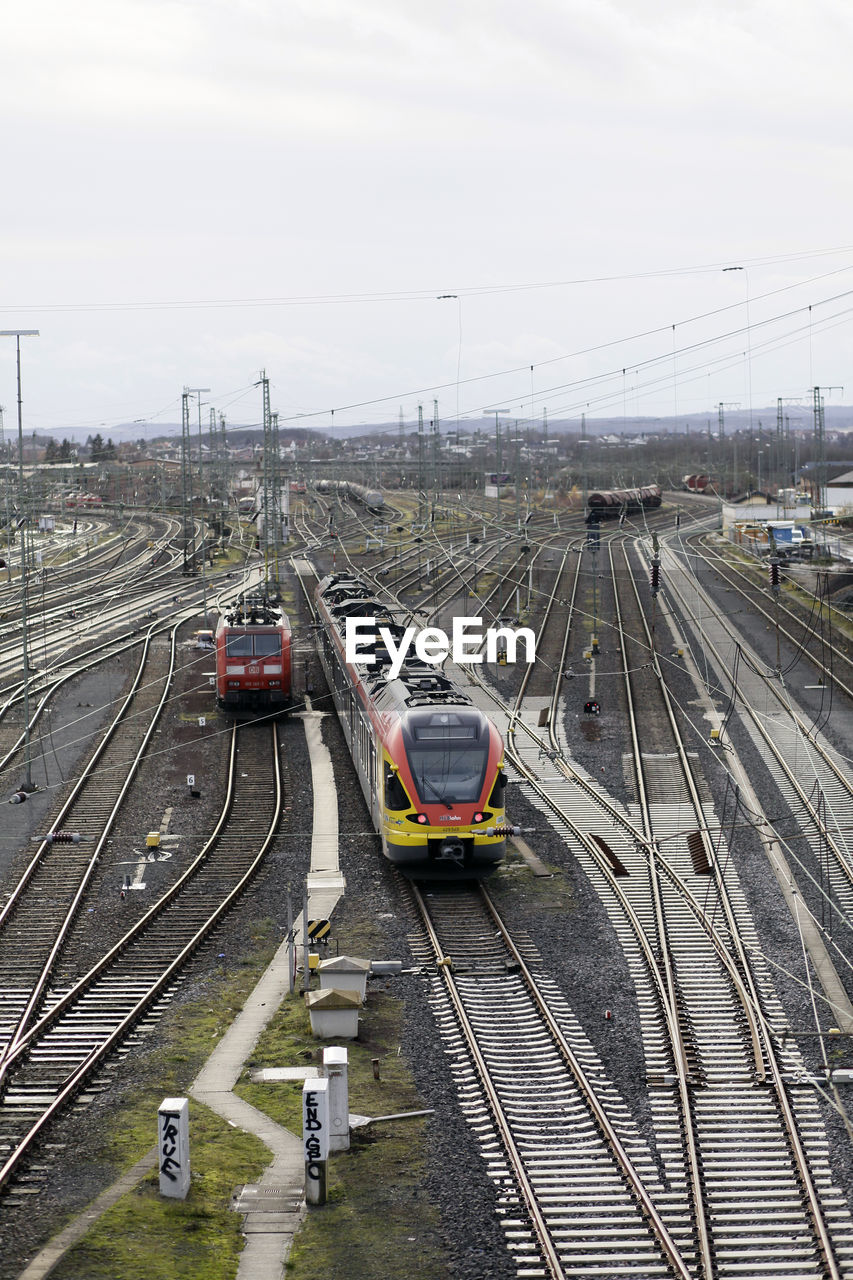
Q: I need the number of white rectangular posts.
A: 3